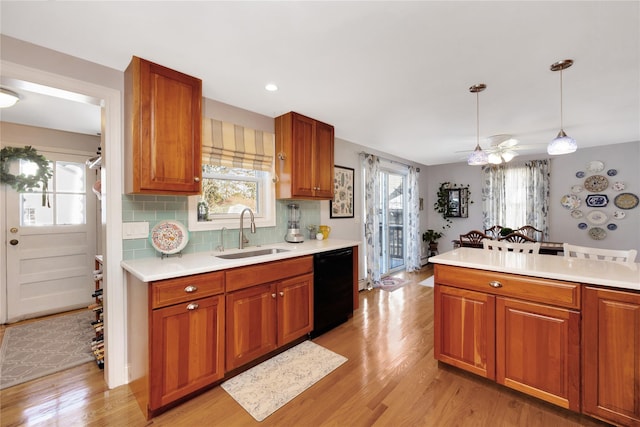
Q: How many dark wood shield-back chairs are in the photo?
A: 4